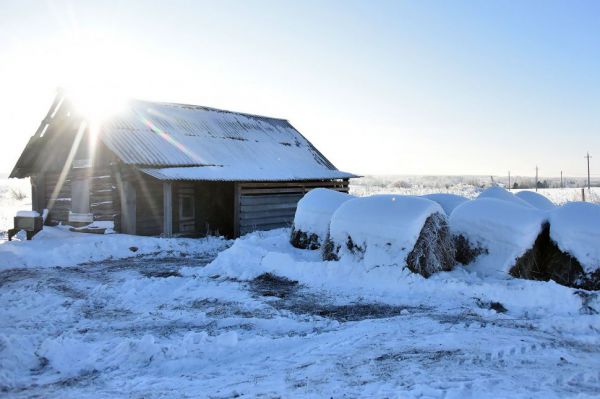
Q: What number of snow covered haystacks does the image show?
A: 7